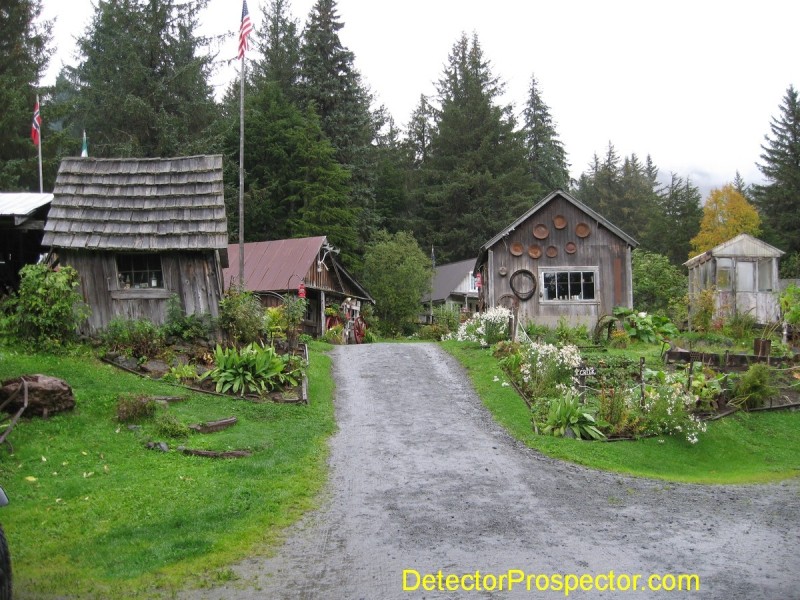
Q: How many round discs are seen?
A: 7